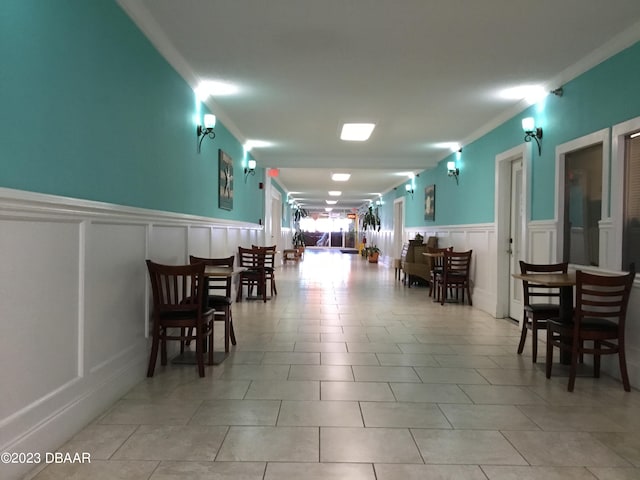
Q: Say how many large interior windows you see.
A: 2